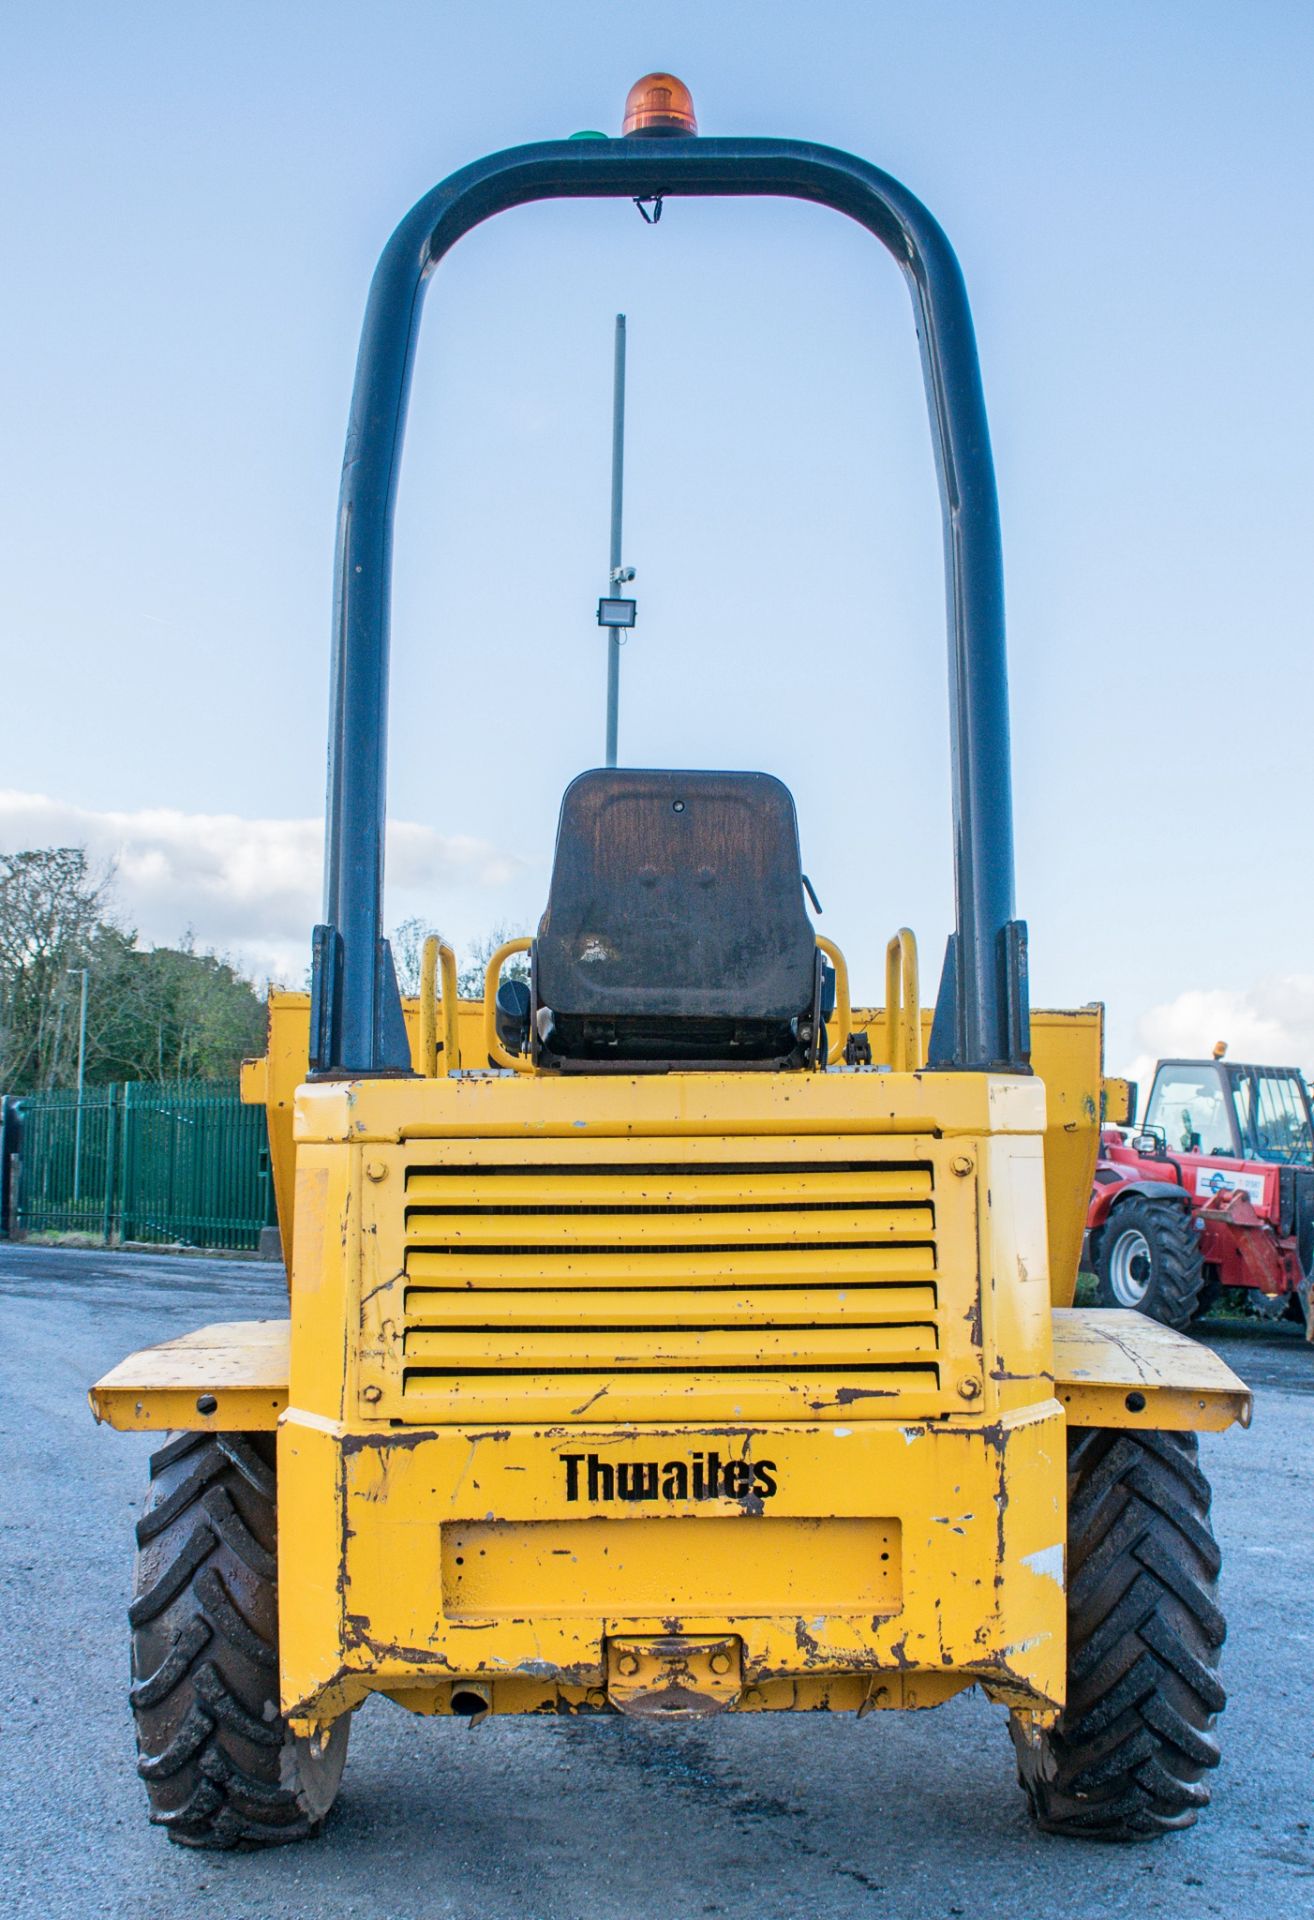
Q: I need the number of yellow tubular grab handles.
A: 4